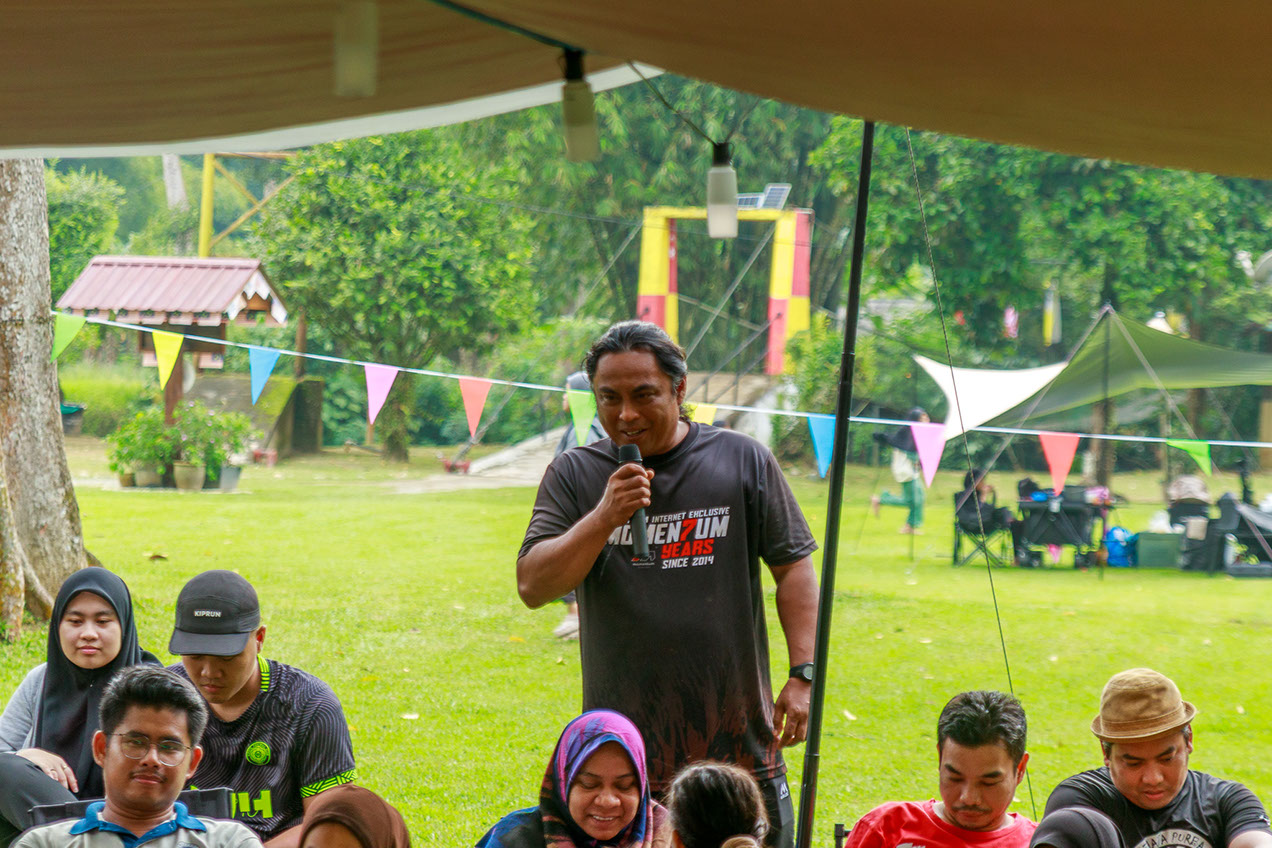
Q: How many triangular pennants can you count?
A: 11